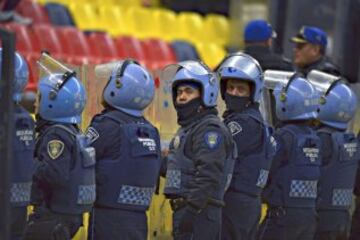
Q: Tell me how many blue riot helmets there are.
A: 7